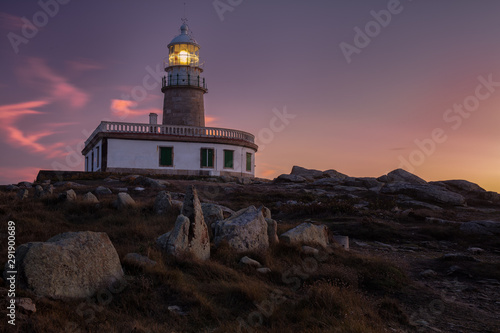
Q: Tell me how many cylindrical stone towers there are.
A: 1